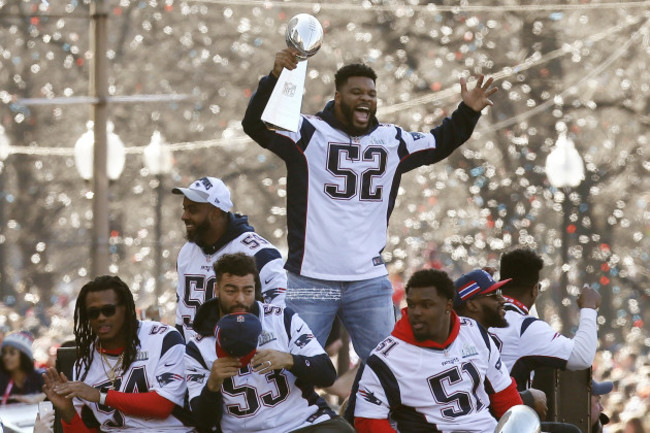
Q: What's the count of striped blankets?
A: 0